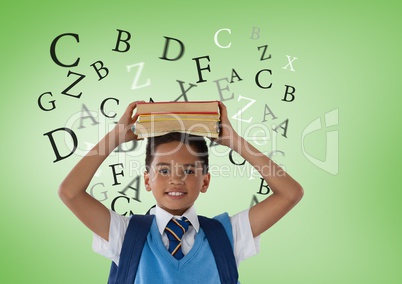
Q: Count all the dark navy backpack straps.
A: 2